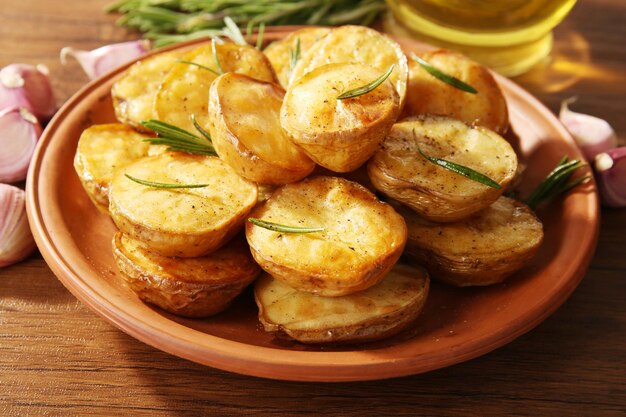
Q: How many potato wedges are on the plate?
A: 14